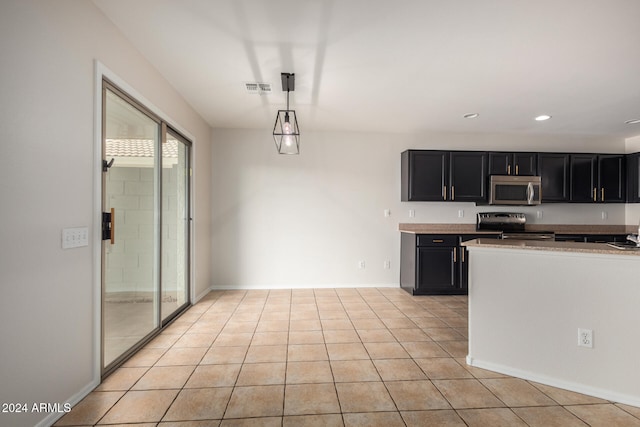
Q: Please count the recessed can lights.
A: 3